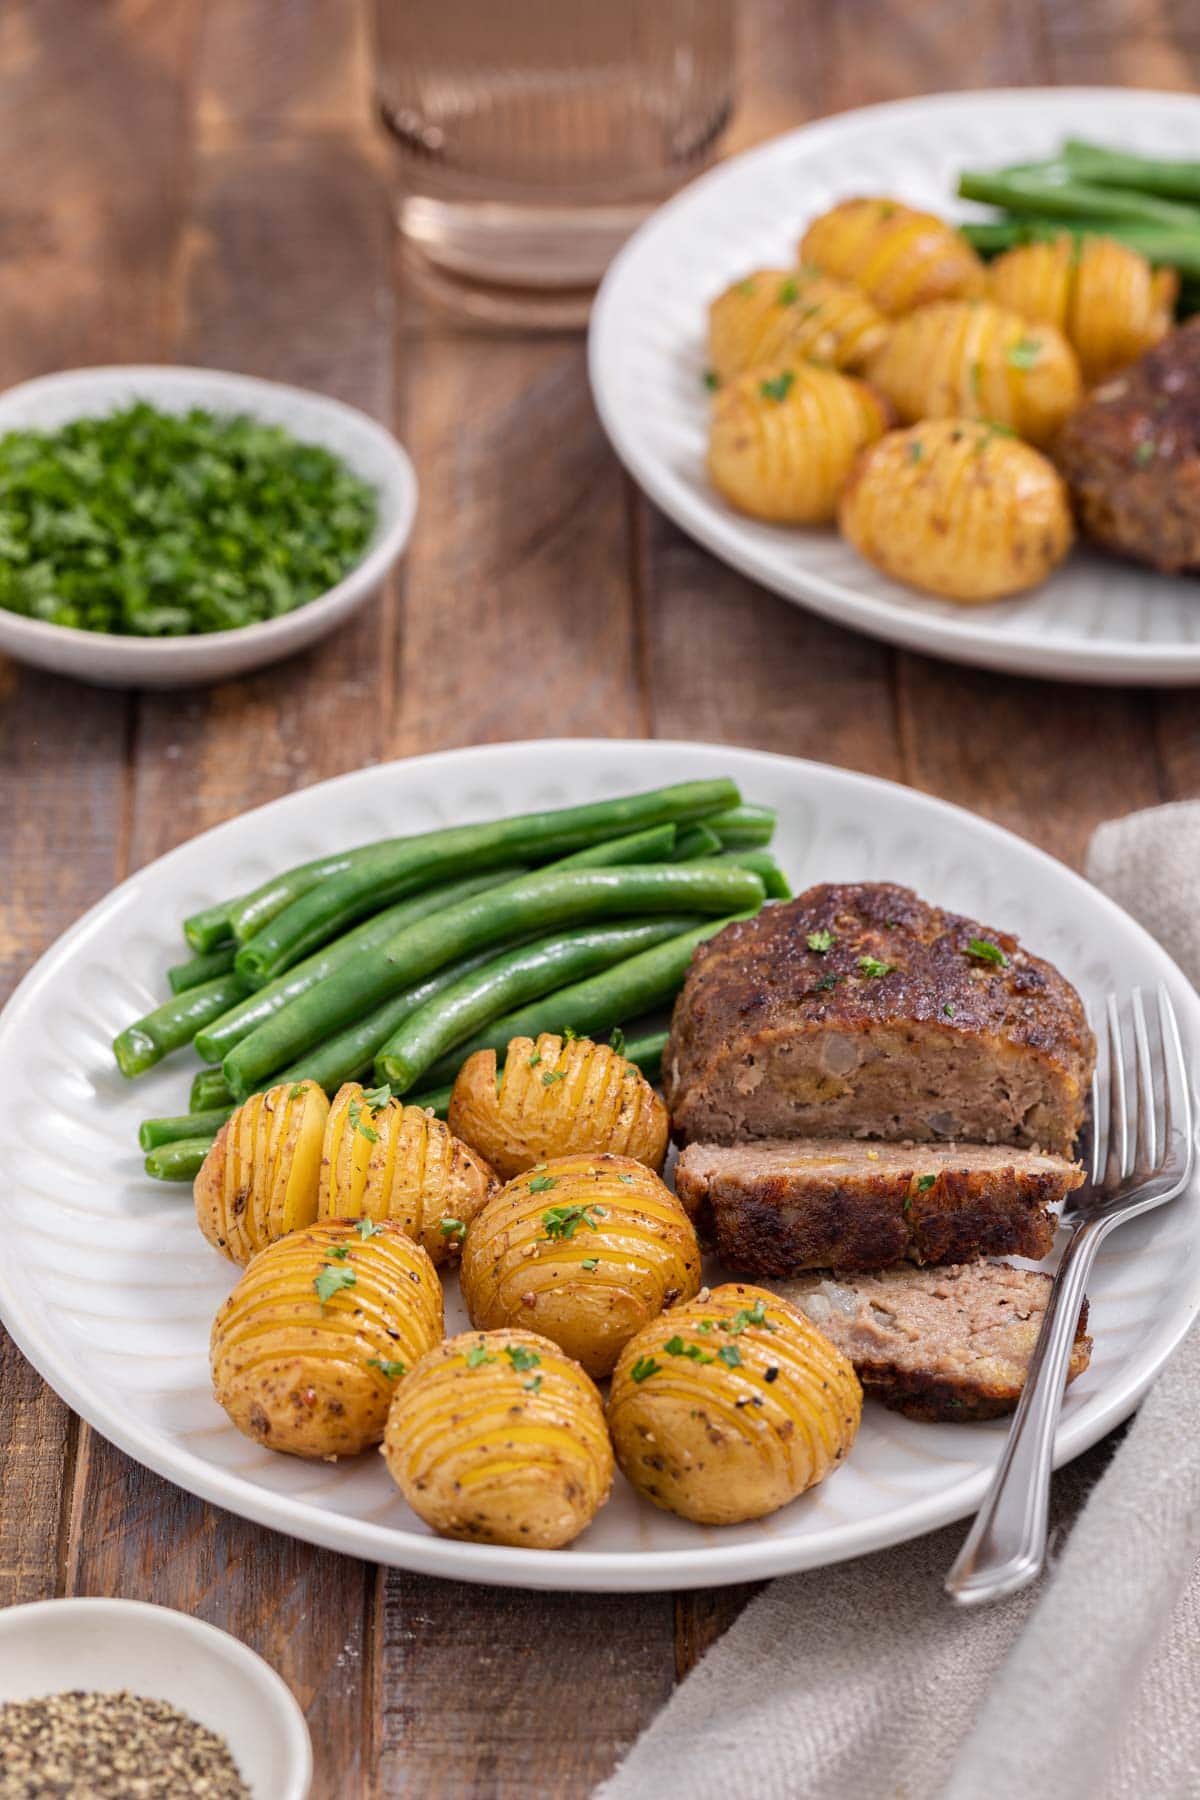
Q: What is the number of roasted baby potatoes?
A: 12